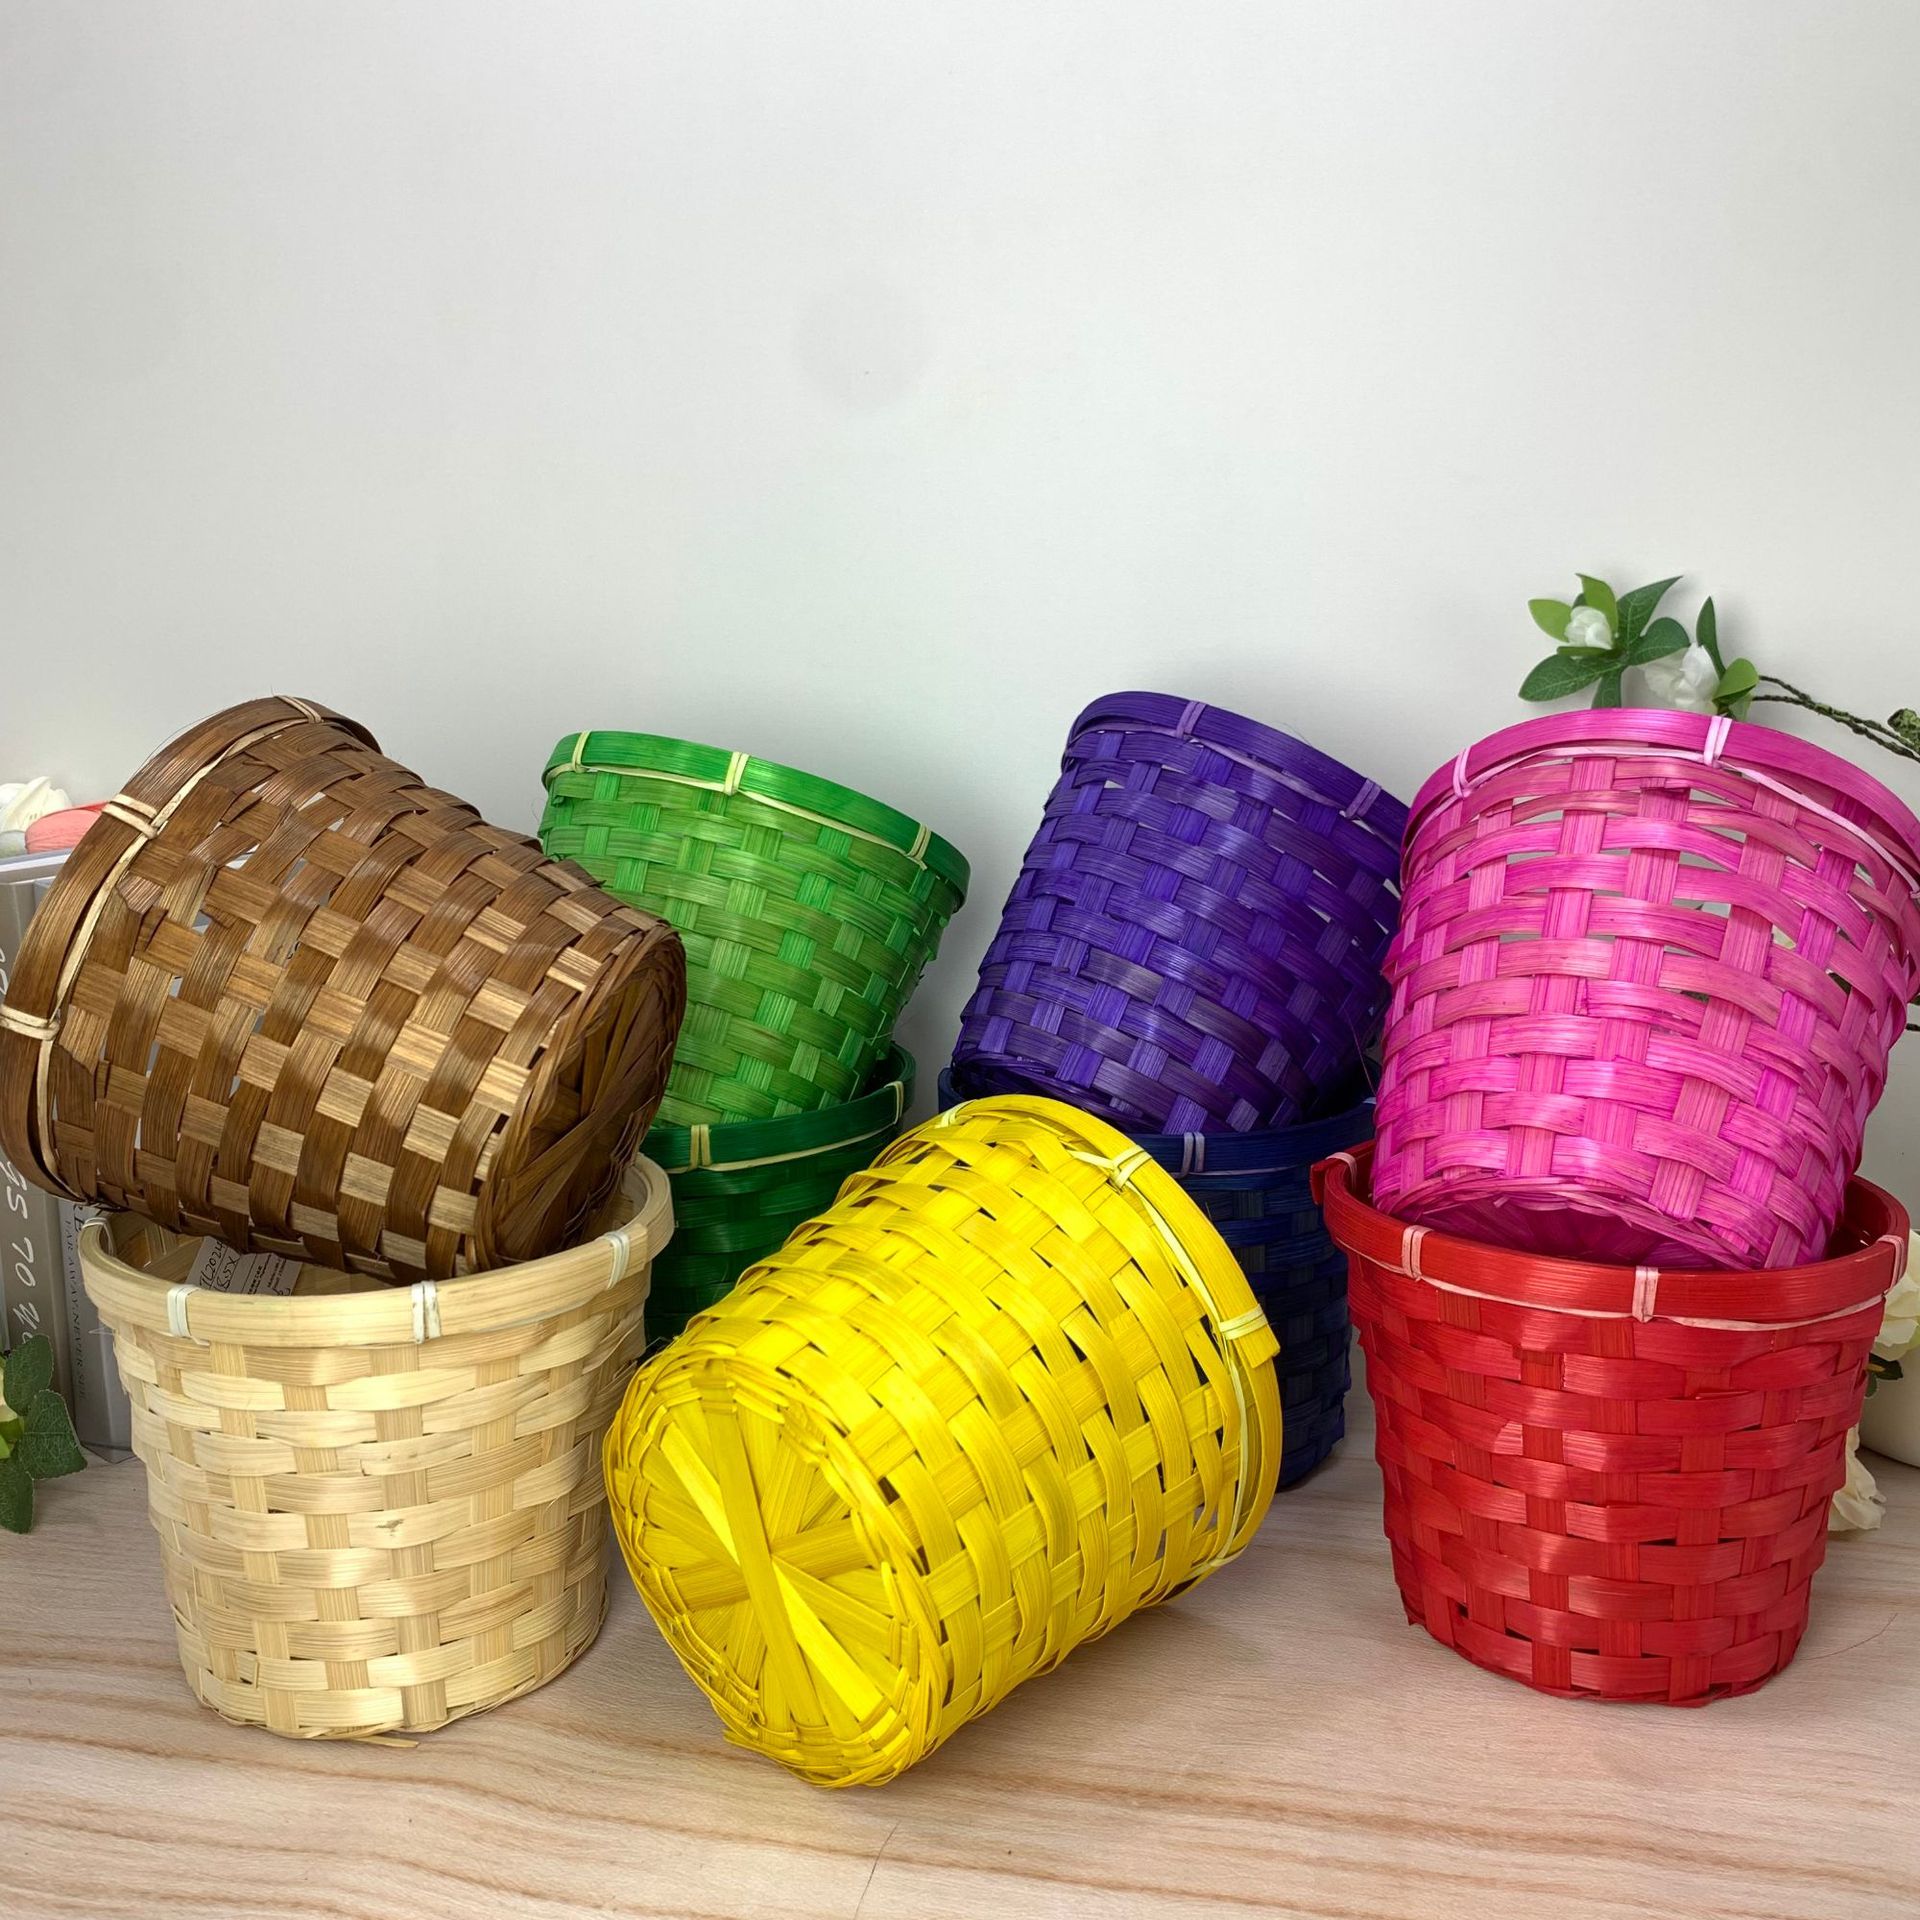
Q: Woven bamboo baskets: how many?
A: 9